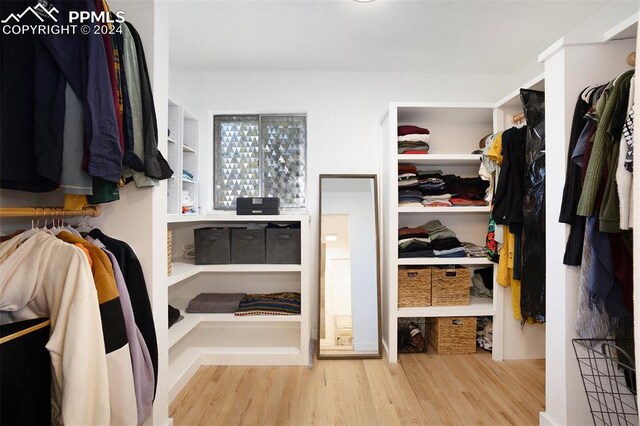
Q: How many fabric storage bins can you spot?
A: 3